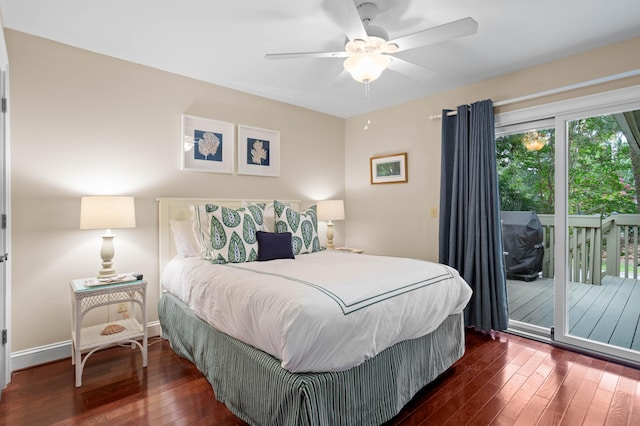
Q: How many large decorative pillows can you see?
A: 2